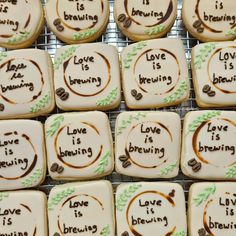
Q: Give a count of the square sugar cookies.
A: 12